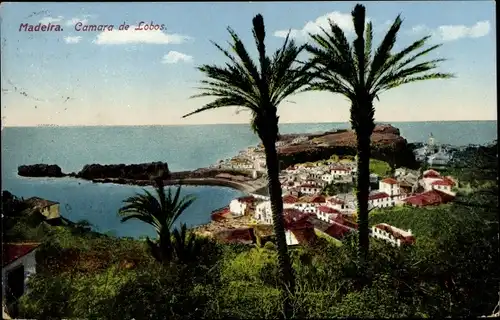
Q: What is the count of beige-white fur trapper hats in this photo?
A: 0